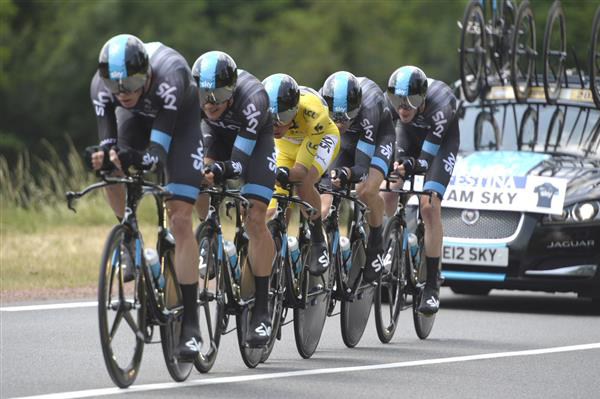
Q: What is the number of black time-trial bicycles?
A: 5